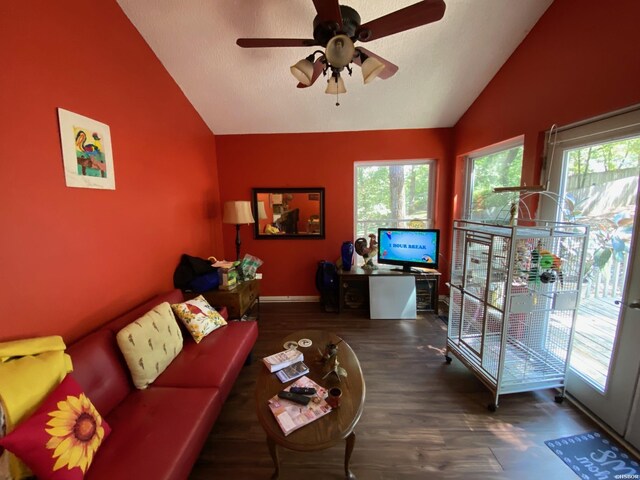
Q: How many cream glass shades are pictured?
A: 4